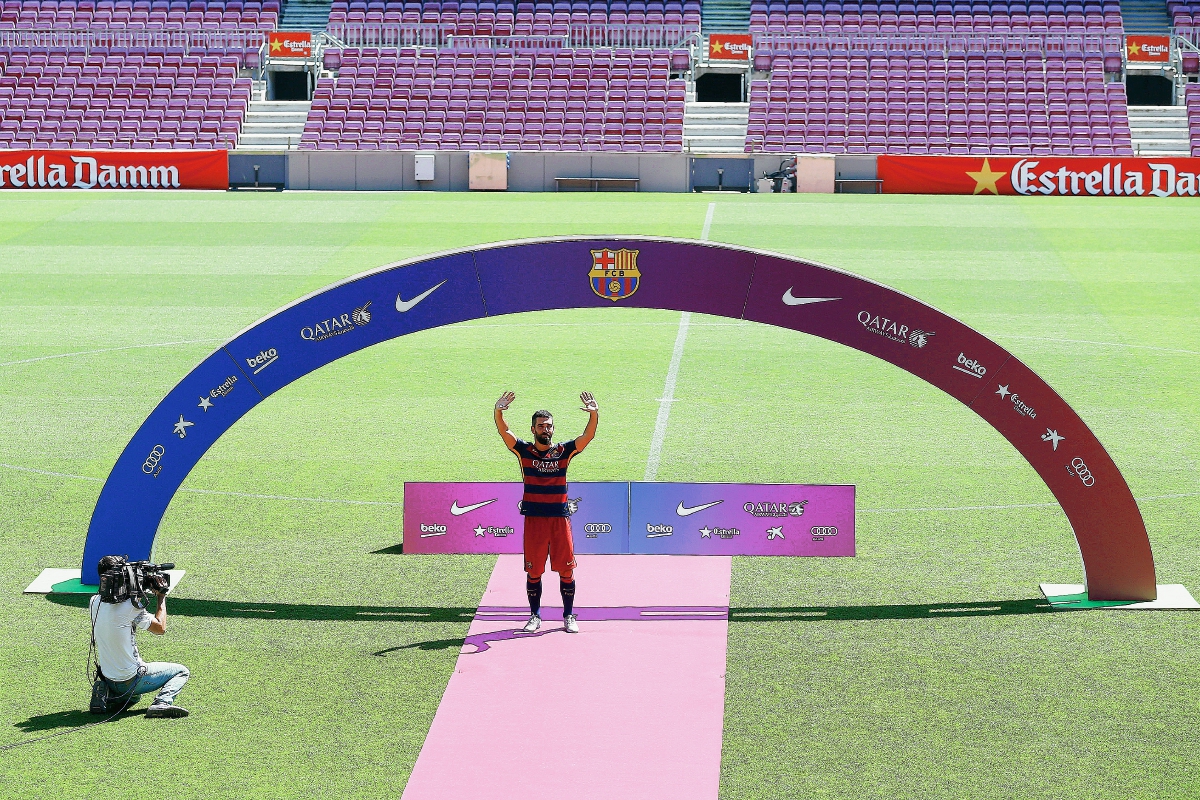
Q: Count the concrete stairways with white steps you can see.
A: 3